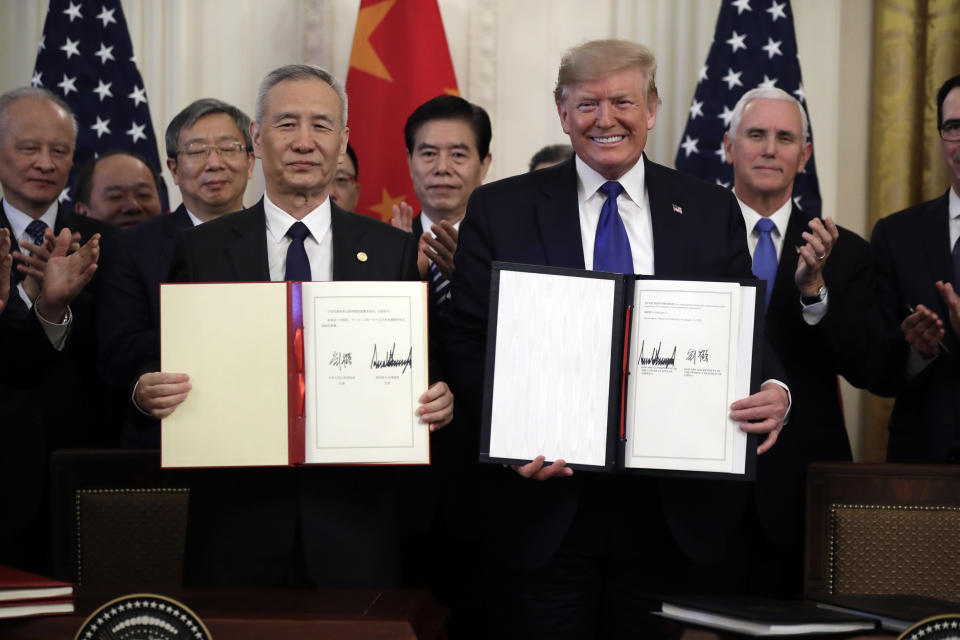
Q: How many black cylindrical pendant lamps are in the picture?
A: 0